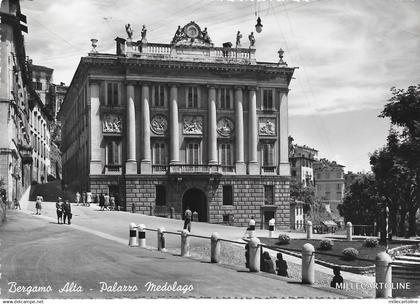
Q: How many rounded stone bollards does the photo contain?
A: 12